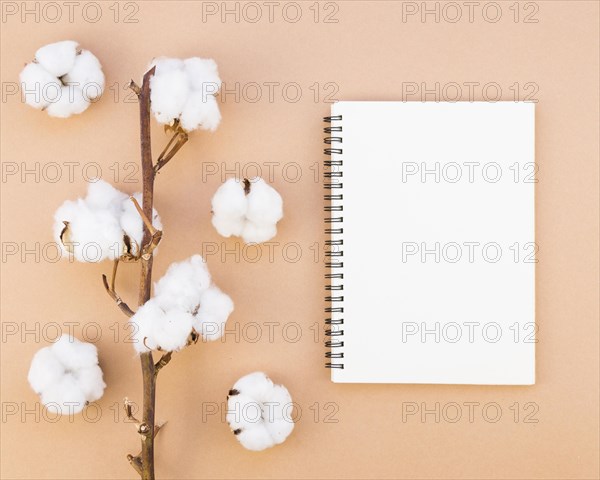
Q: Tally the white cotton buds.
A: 7